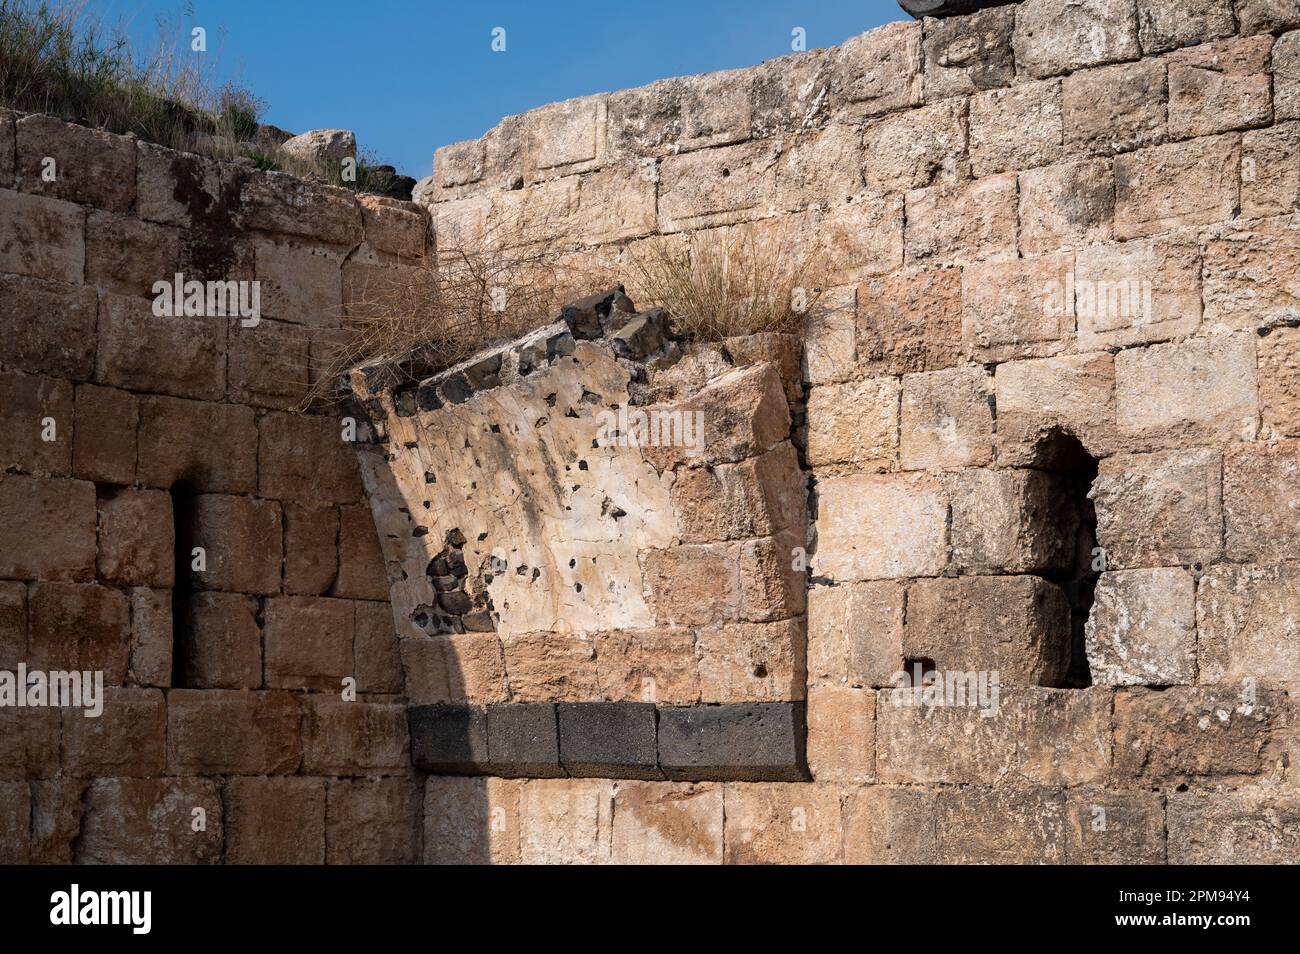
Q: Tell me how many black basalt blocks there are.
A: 4